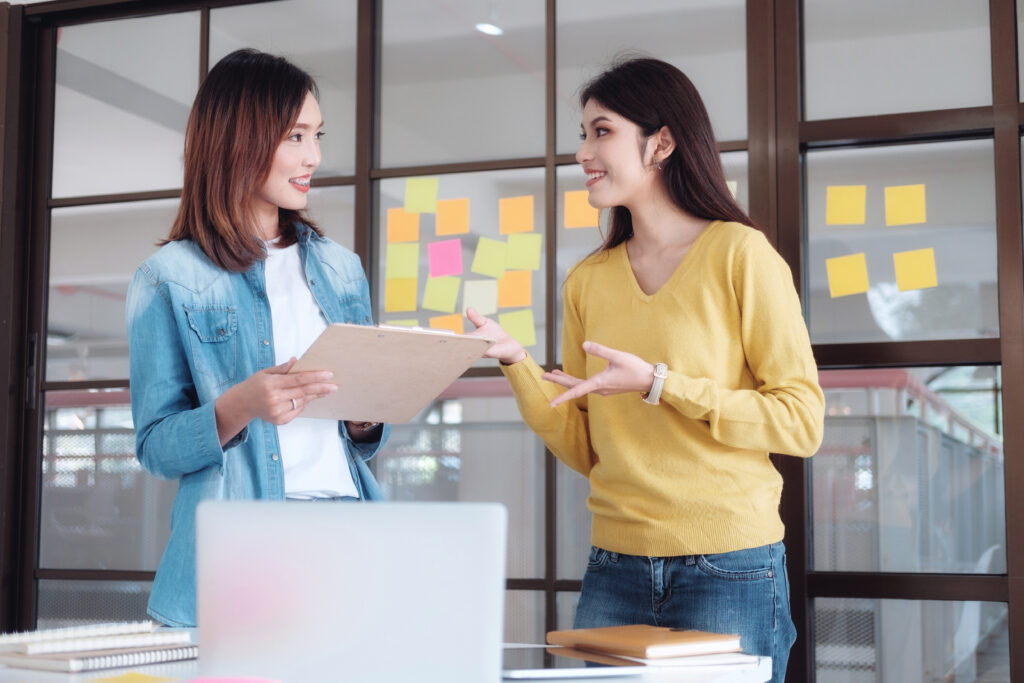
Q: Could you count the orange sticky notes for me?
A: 6